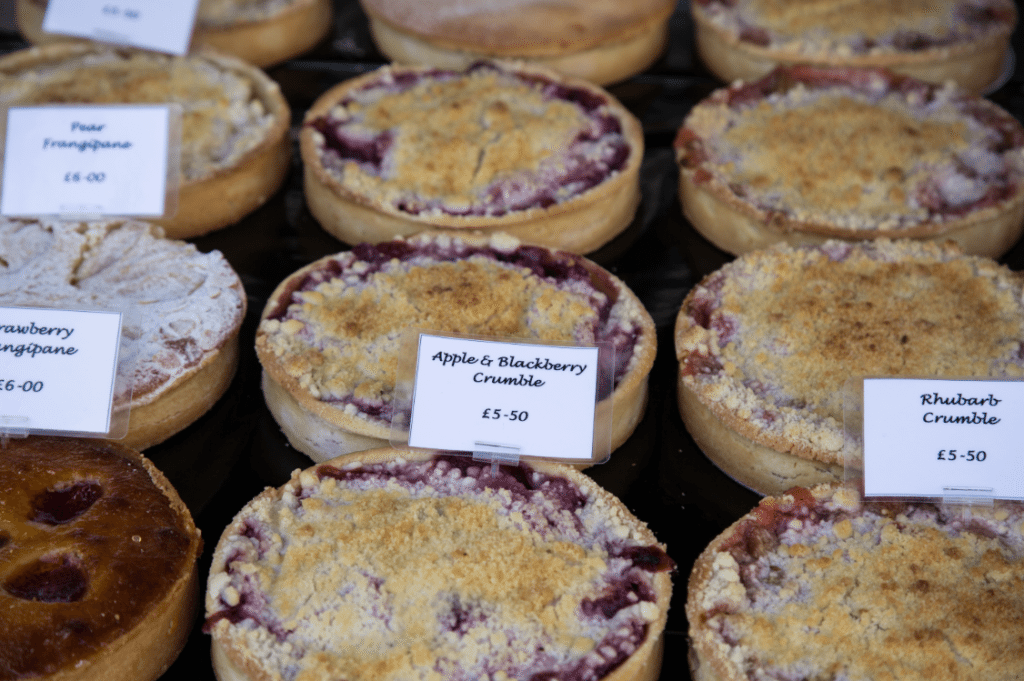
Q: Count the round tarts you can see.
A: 12